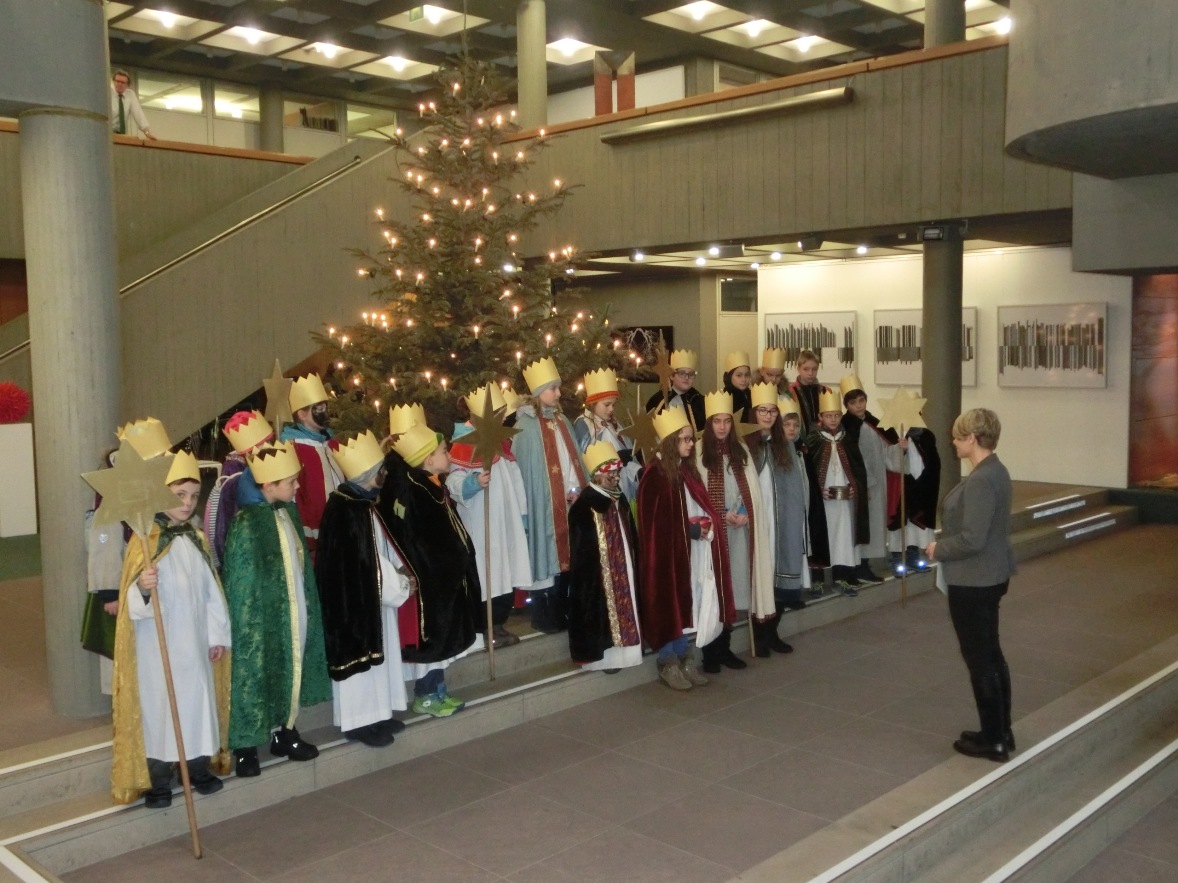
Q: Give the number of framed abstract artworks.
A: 3